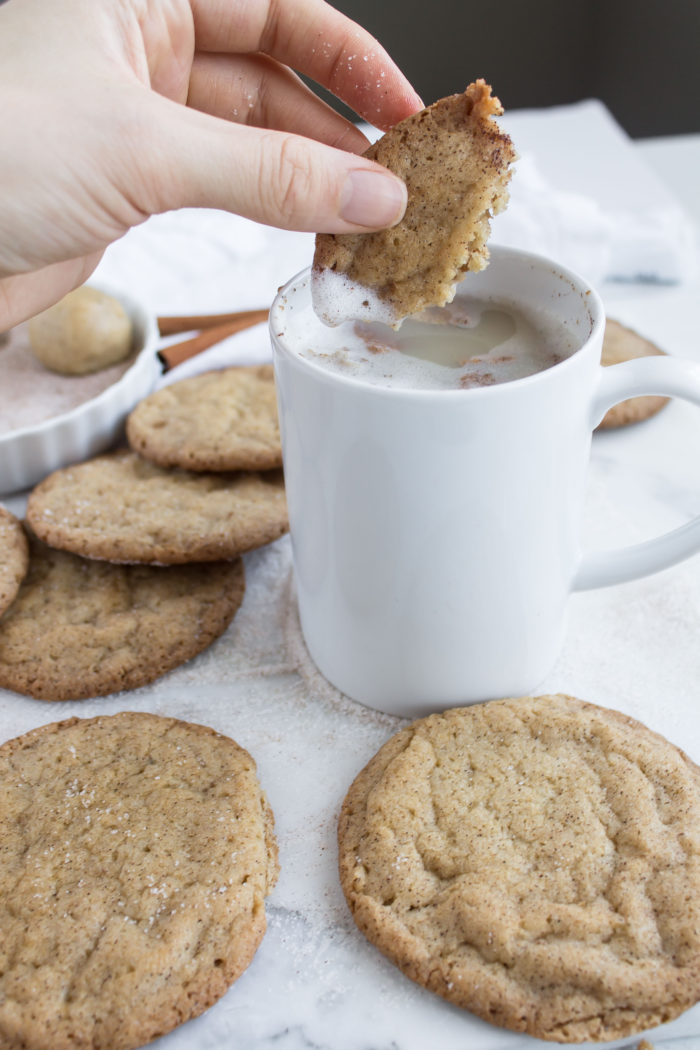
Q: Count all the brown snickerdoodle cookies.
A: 8